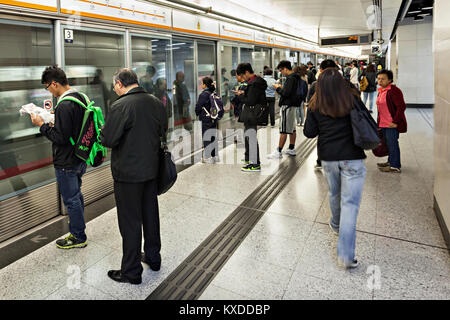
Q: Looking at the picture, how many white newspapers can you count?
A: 1